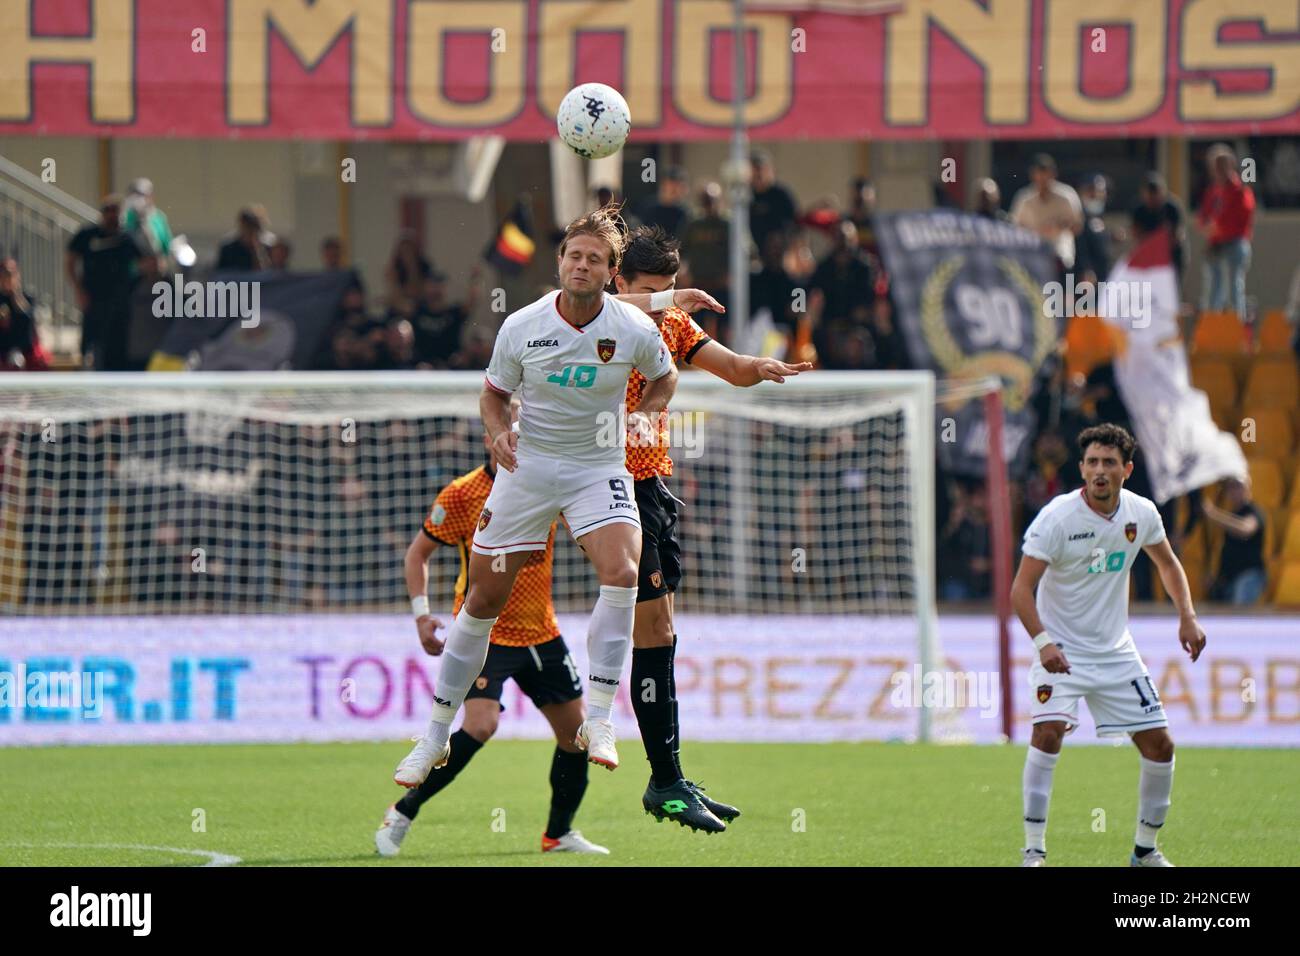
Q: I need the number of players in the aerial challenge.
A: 2